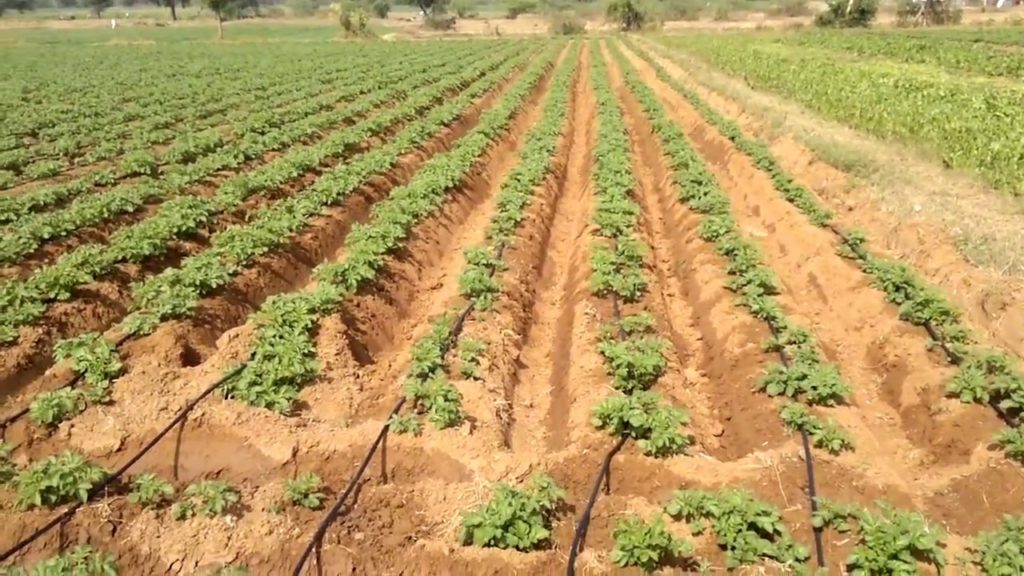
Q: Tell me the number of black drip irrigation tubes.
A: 6